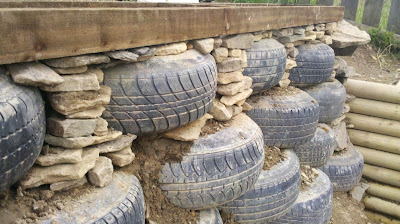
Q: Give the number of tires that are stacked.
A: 13